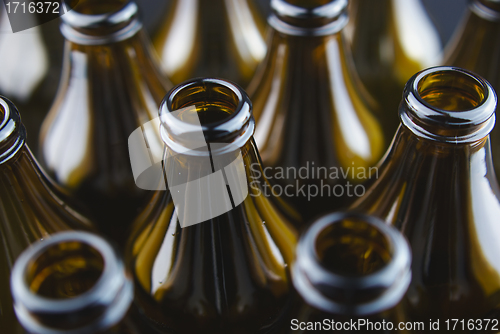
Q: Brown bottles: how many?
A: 11